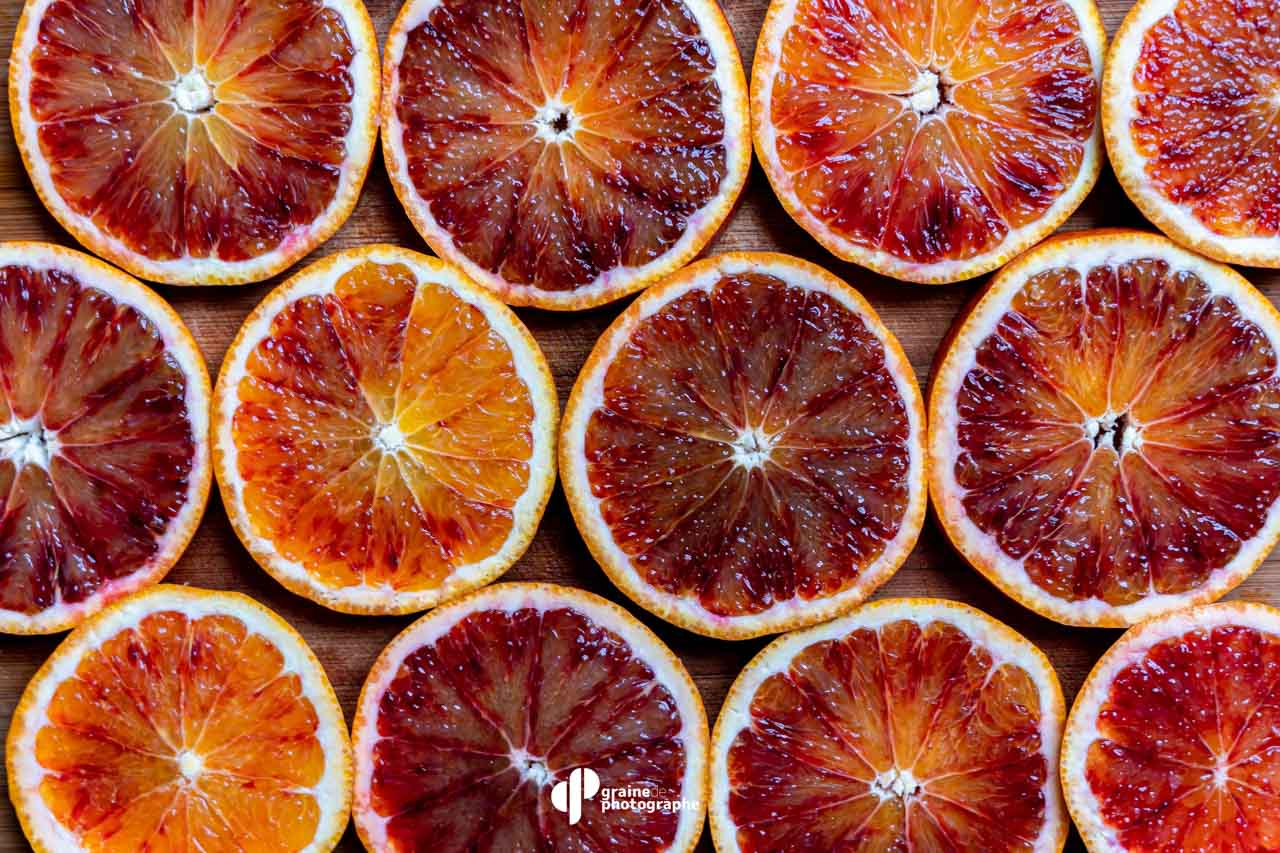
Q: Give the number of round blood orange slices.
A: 12